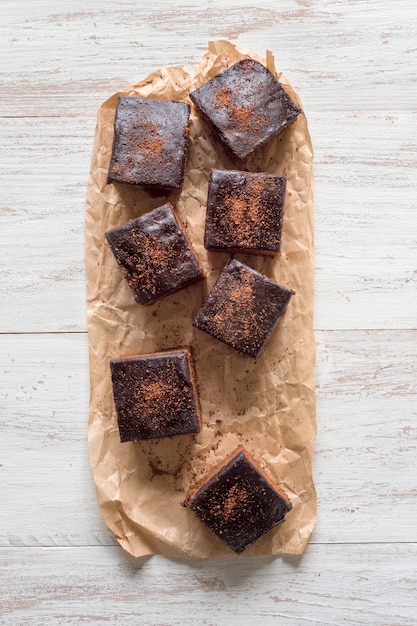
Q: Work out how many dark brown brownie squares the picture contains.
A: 7